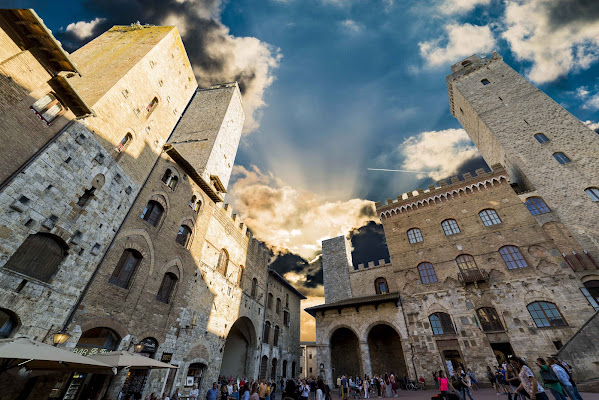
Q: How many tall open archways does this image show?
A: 3